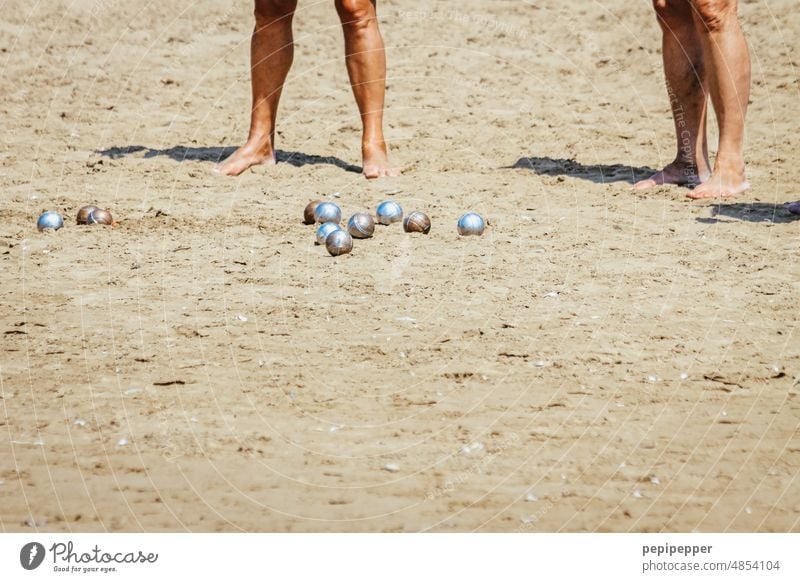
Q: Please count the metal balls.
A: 11